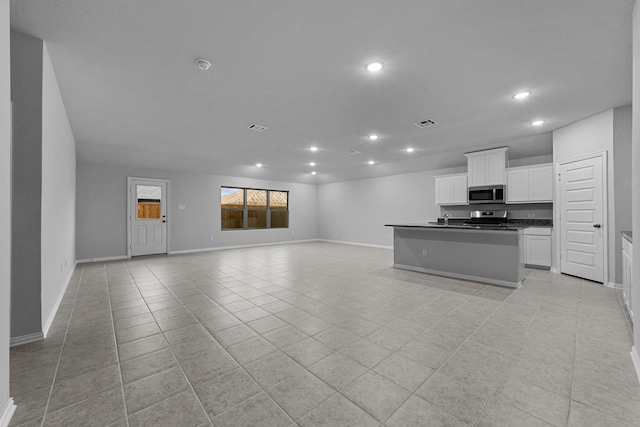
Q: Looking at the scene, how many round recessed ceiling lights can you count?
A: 10